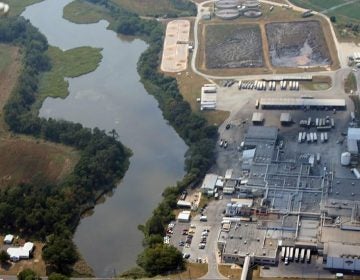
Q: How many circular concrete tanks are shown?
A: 4